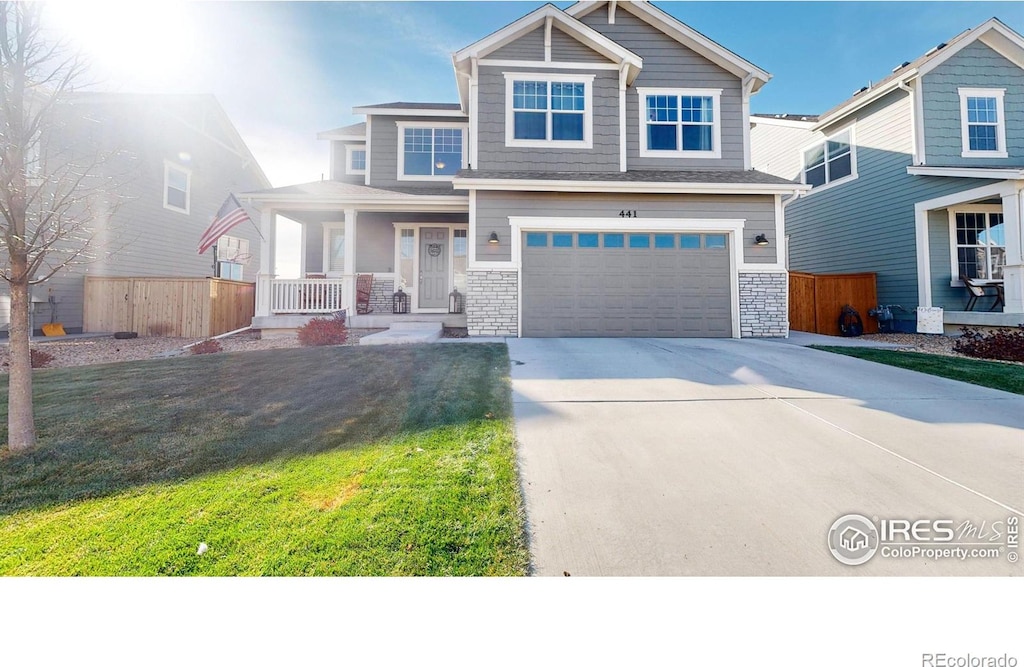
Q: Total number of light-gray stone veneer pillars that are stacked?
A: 2